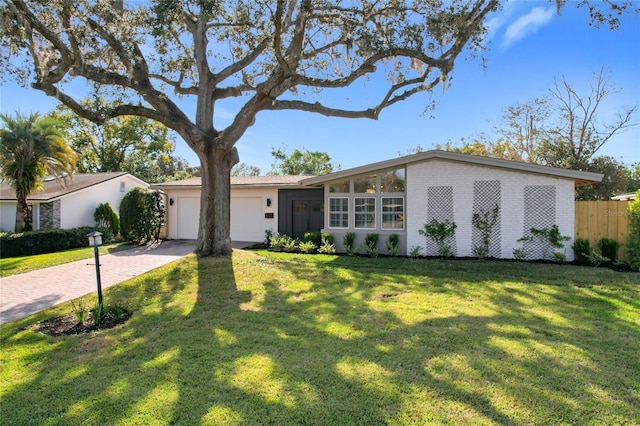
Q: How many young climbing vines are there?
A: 3